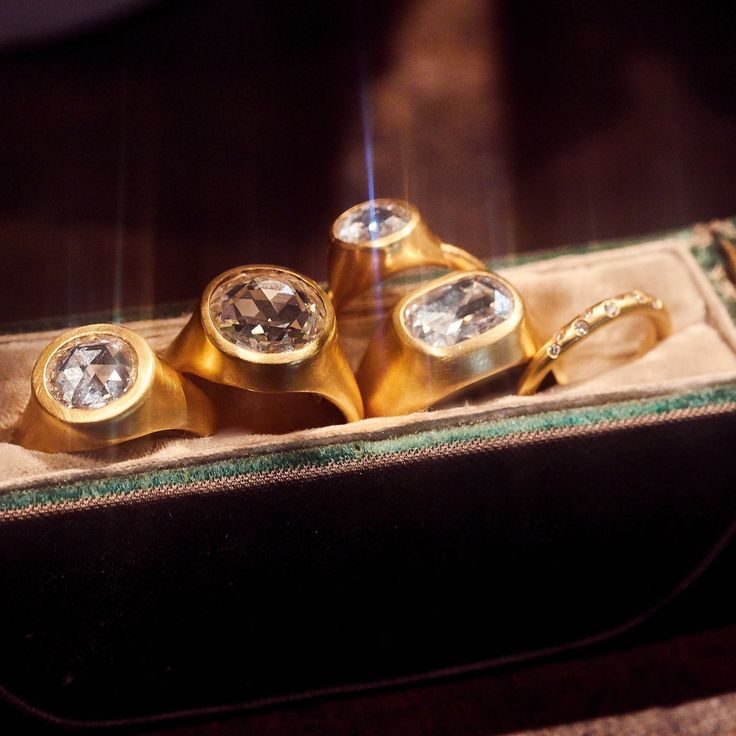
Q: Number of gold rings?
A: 5